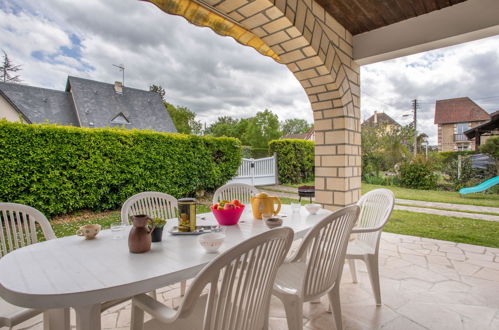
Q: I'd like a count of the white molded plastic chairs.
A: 6